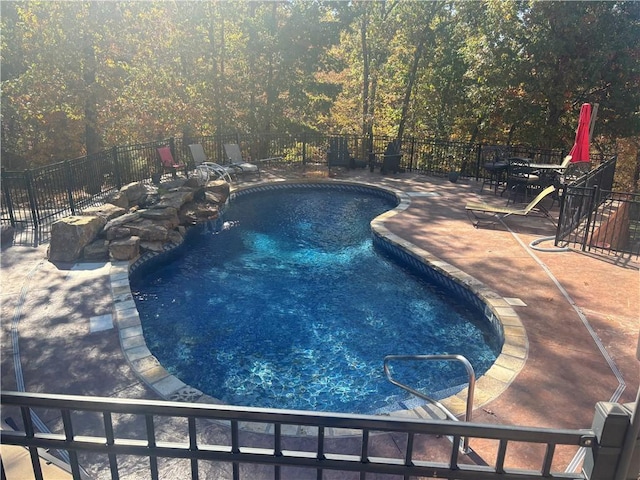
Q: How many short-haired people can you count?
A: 0